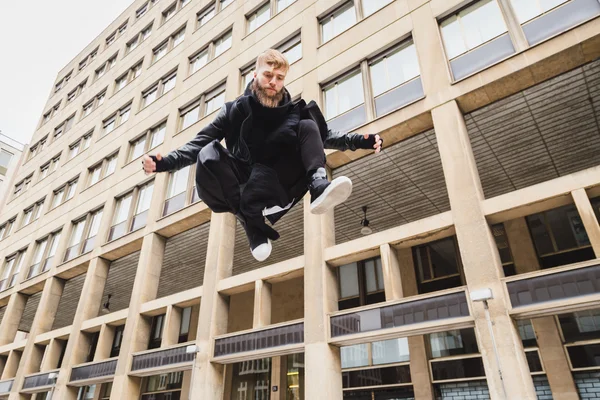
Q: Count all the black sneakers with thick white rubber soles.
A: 2